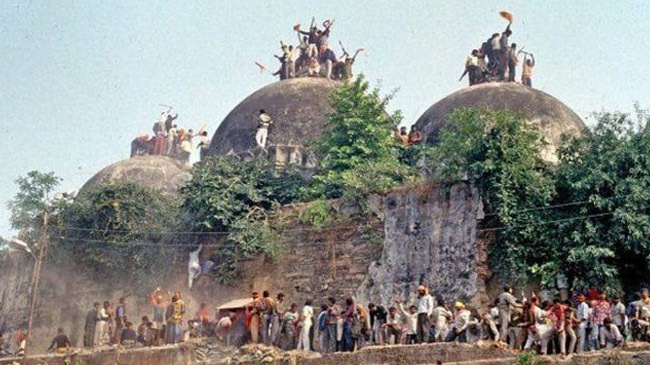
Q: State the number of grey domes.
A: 3